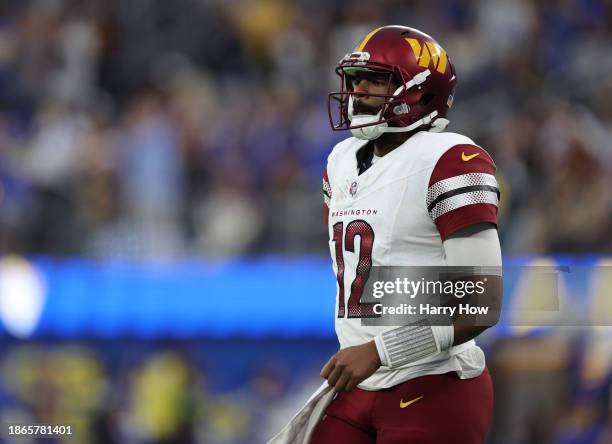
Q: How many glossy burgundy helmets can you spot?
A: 1